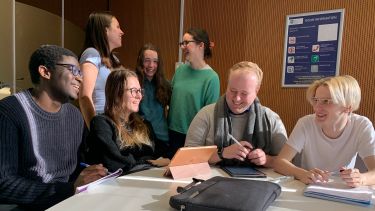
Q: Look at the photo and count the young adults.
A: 7